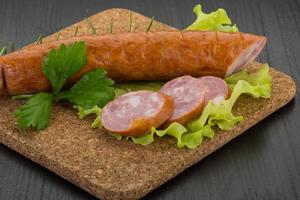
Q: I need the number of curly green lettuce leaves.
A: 2